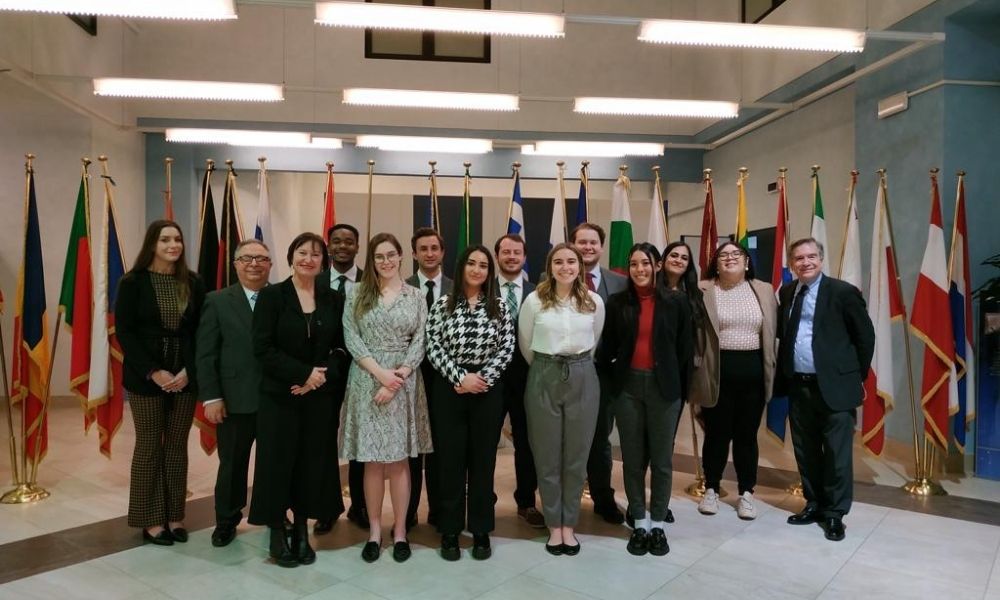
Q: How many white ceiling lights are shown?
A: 9